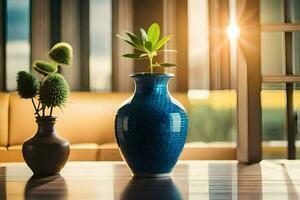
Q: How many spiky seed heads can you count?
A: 4